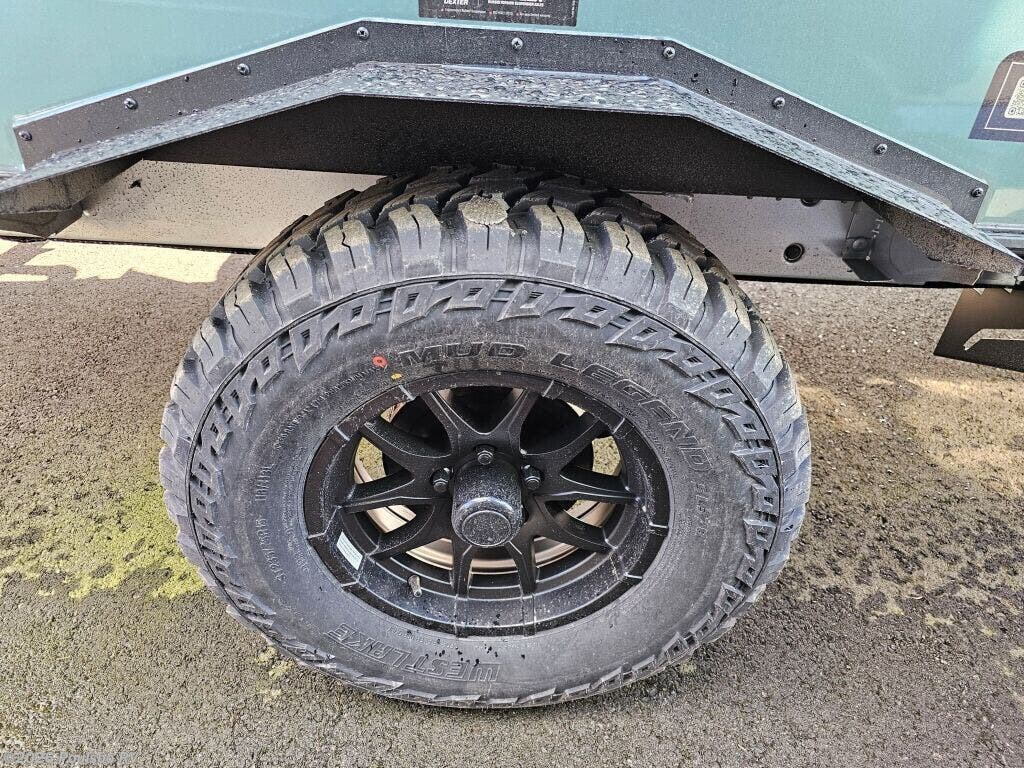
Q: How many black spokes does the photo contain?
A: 10